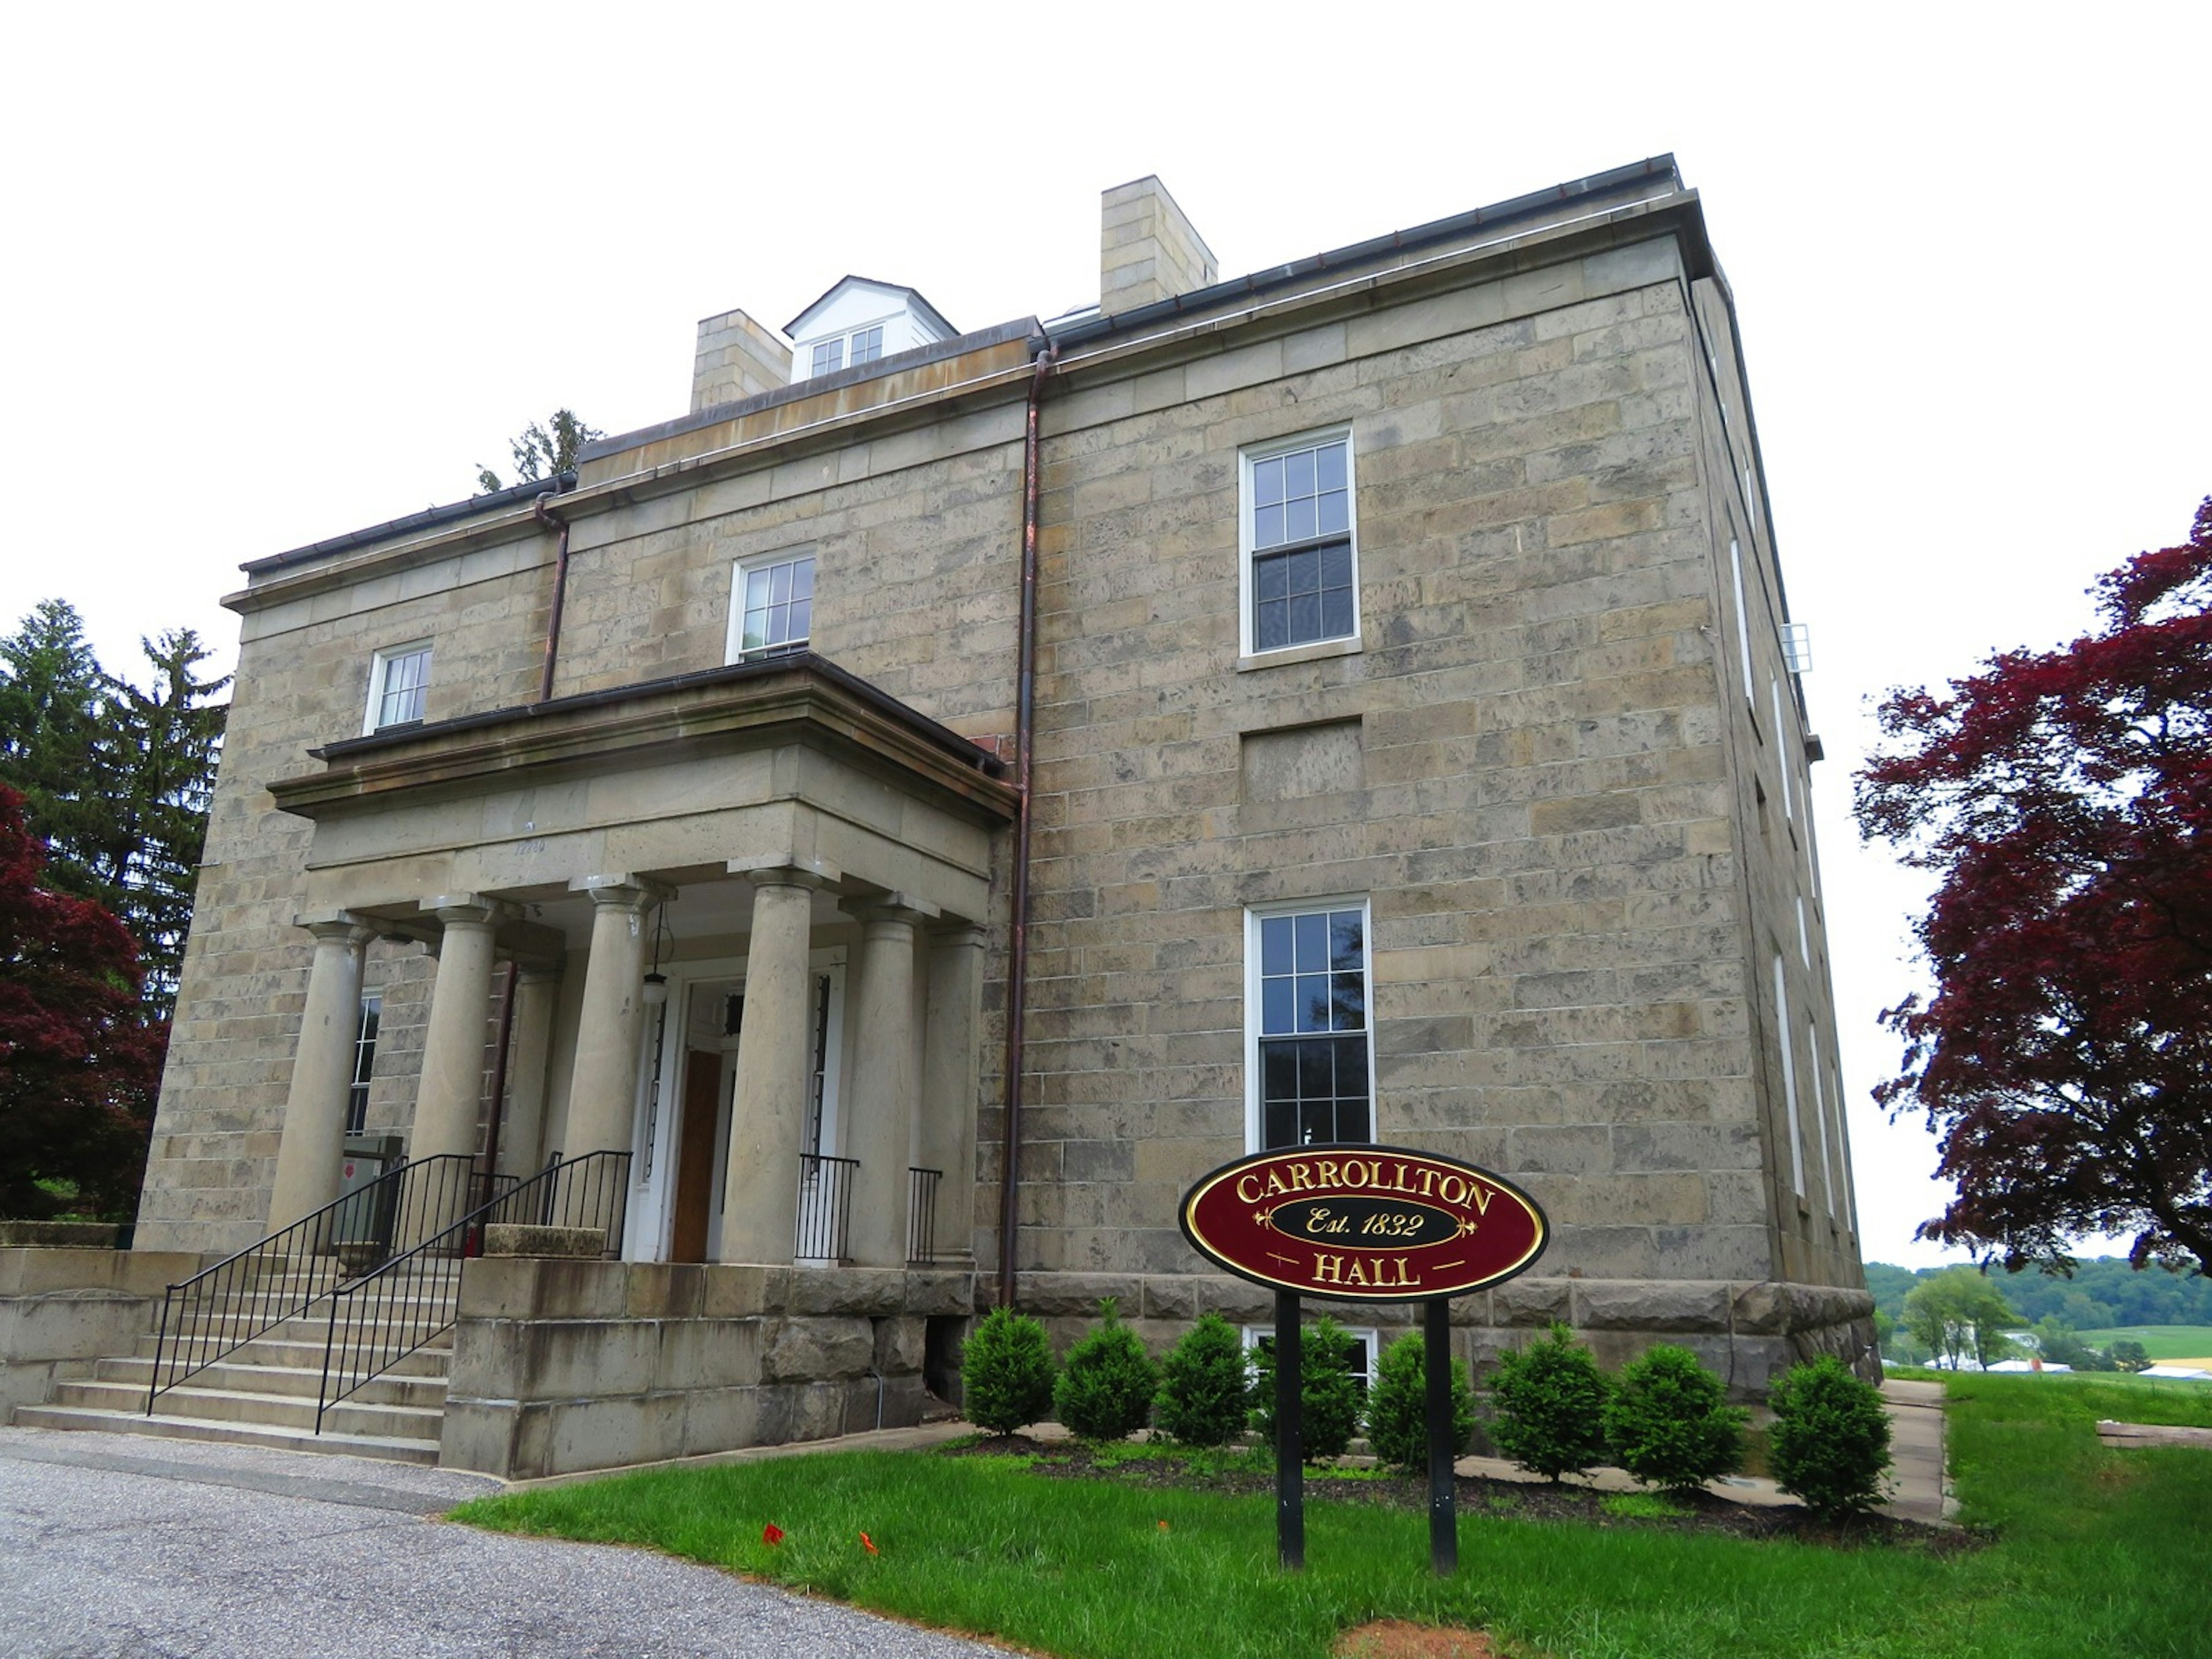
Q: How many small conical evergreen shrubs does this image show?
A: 8